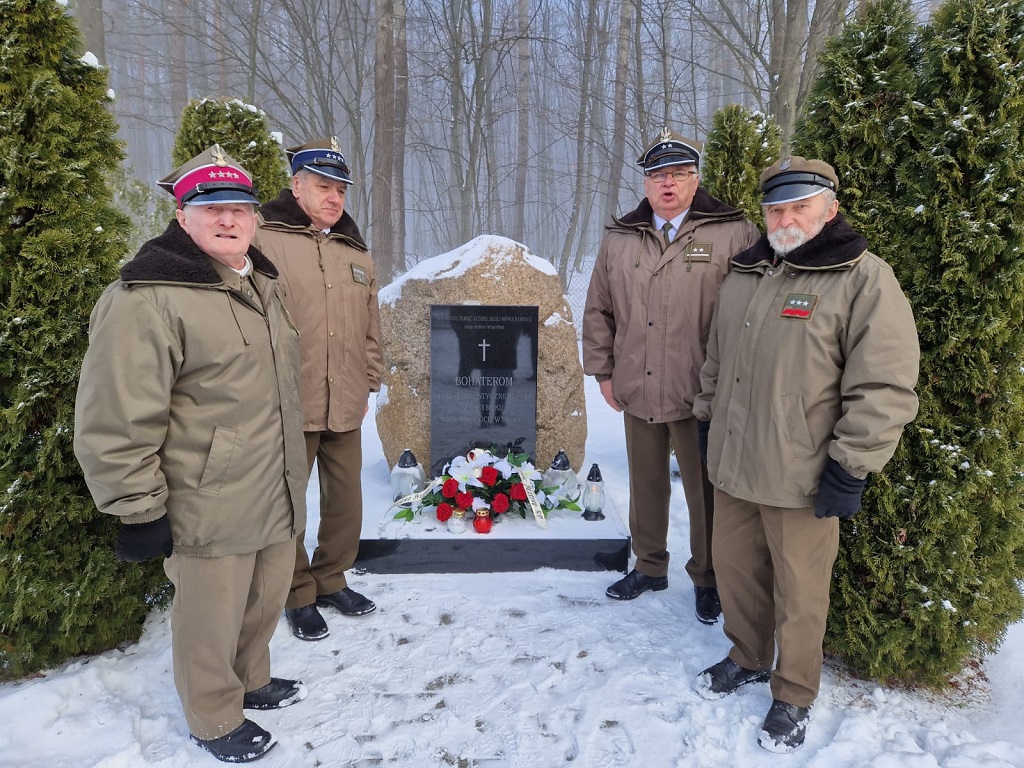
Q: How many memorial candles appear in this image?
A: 5